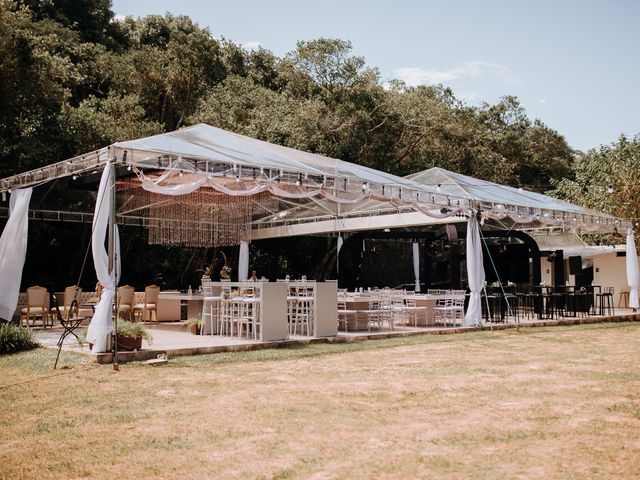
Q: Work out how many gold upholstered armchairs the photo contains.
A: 4